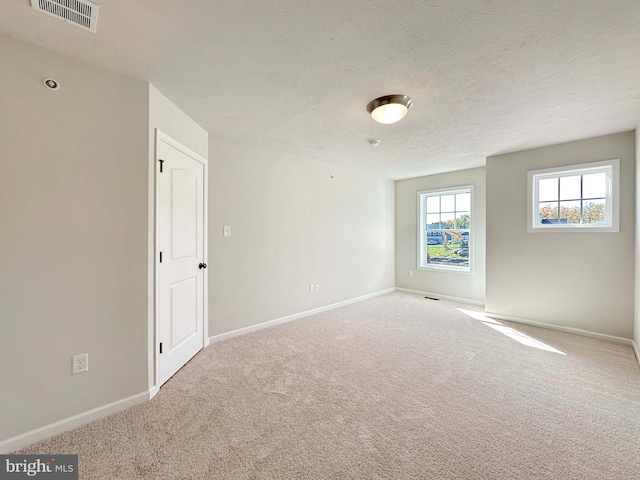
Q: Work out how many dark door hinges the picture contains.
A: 3